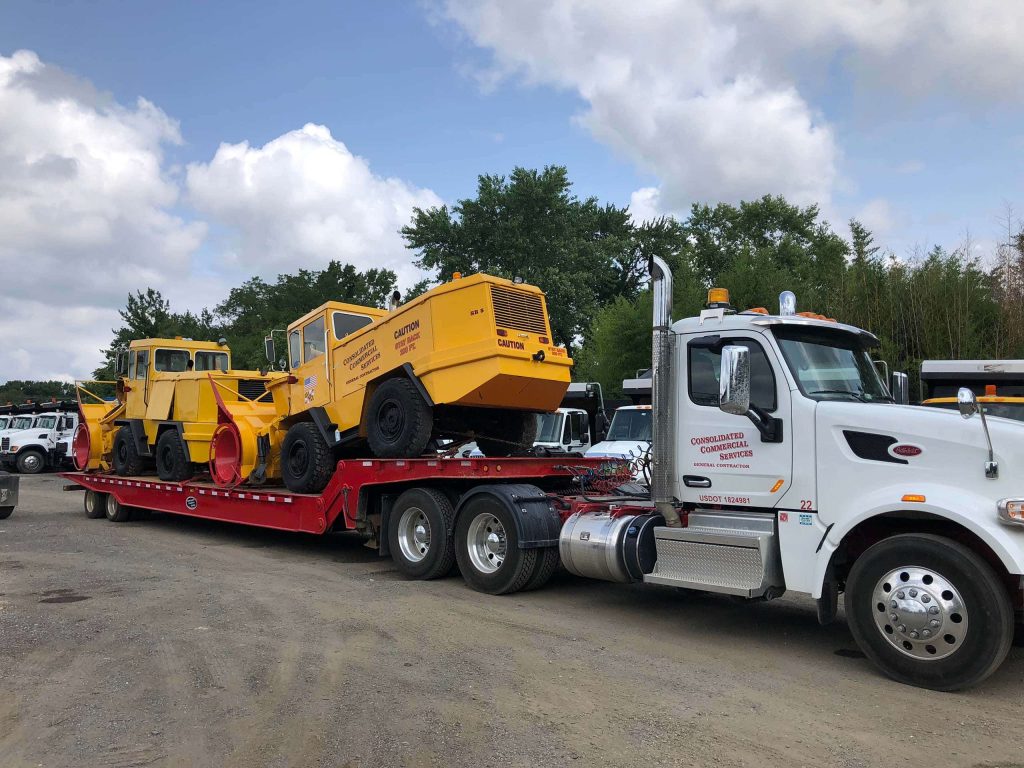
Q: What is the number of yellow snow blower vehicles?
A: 2